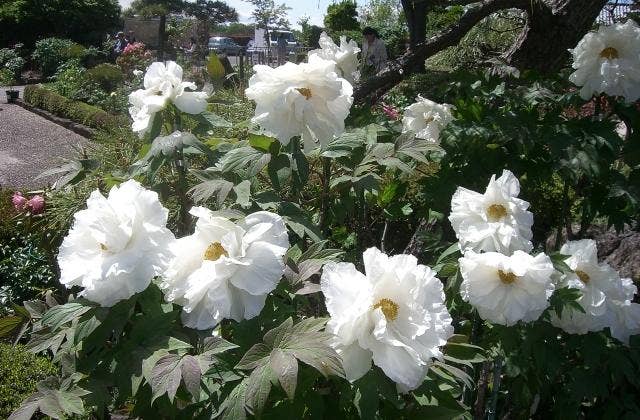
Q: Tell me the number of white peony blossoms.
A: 11